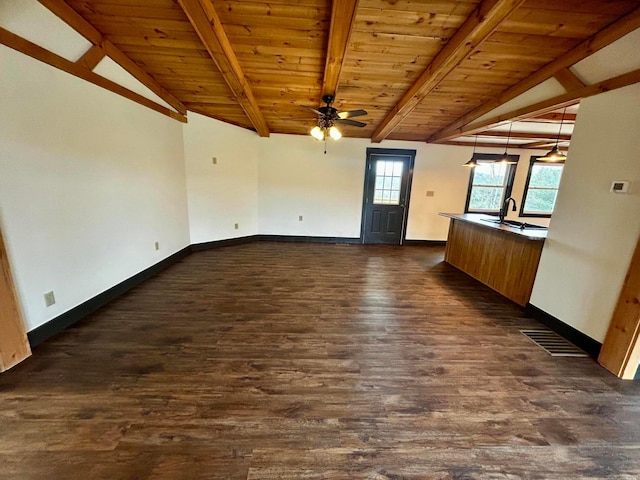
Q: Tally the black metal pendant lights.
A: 3